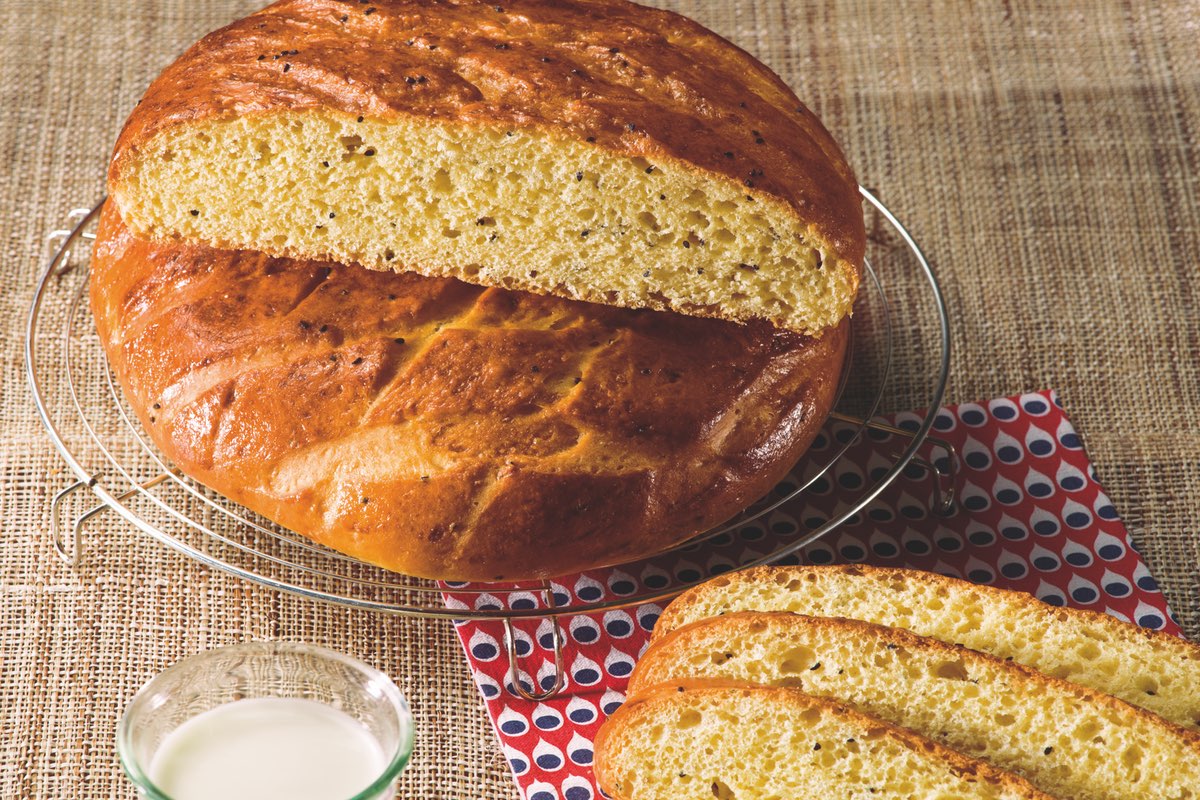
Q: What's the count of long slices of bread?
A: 3